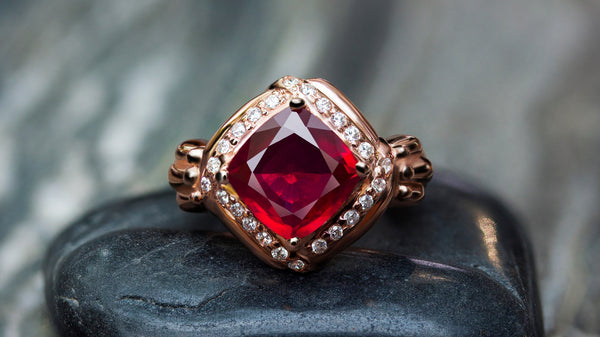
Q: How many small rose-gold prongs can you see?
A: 4